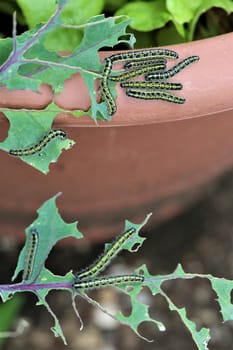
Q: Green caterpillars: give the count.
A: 11